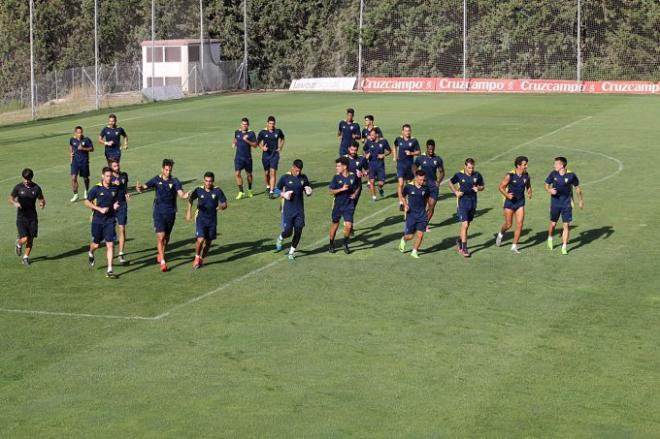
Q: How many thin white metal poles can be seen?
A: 8